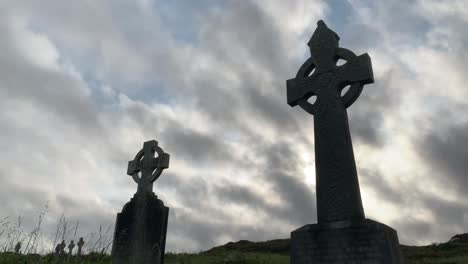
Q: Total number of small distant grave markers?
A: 5